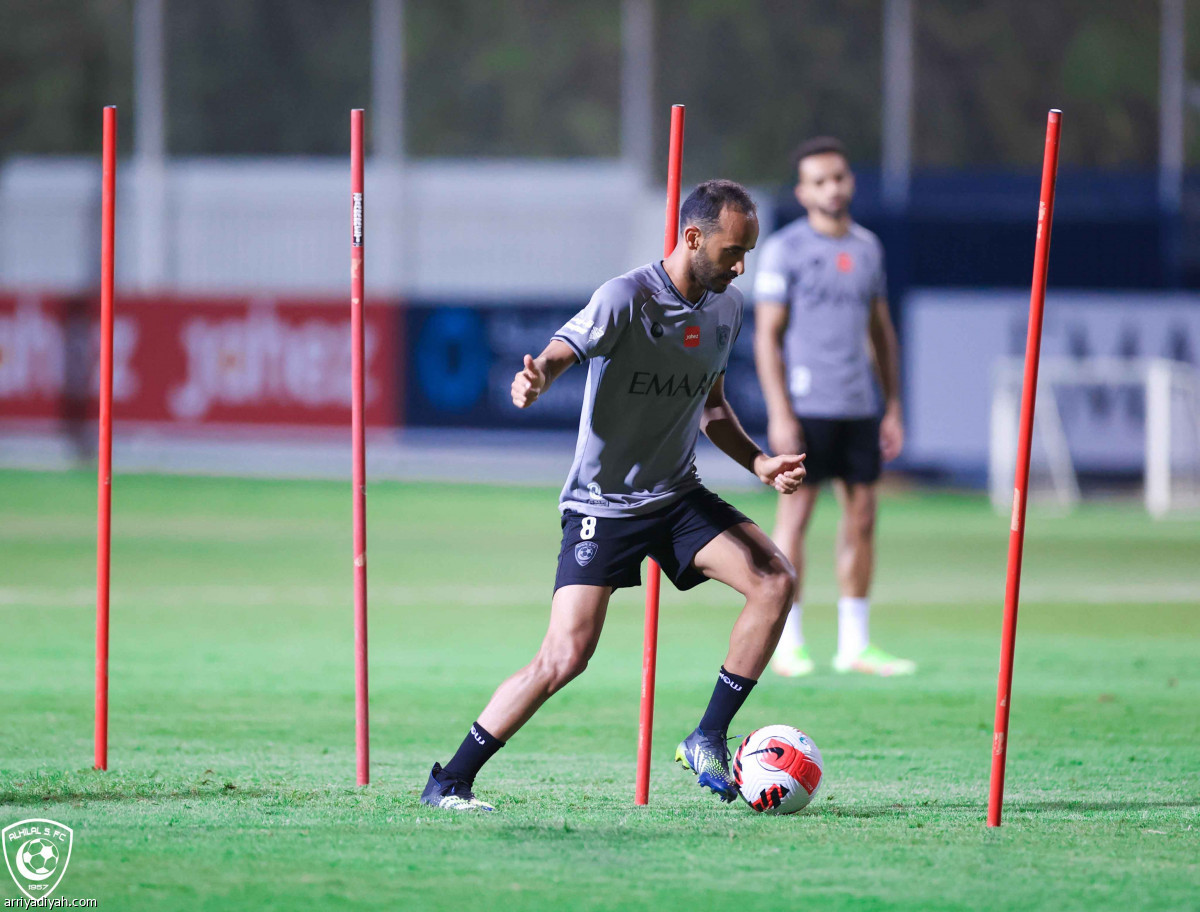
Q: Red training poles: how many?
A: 4